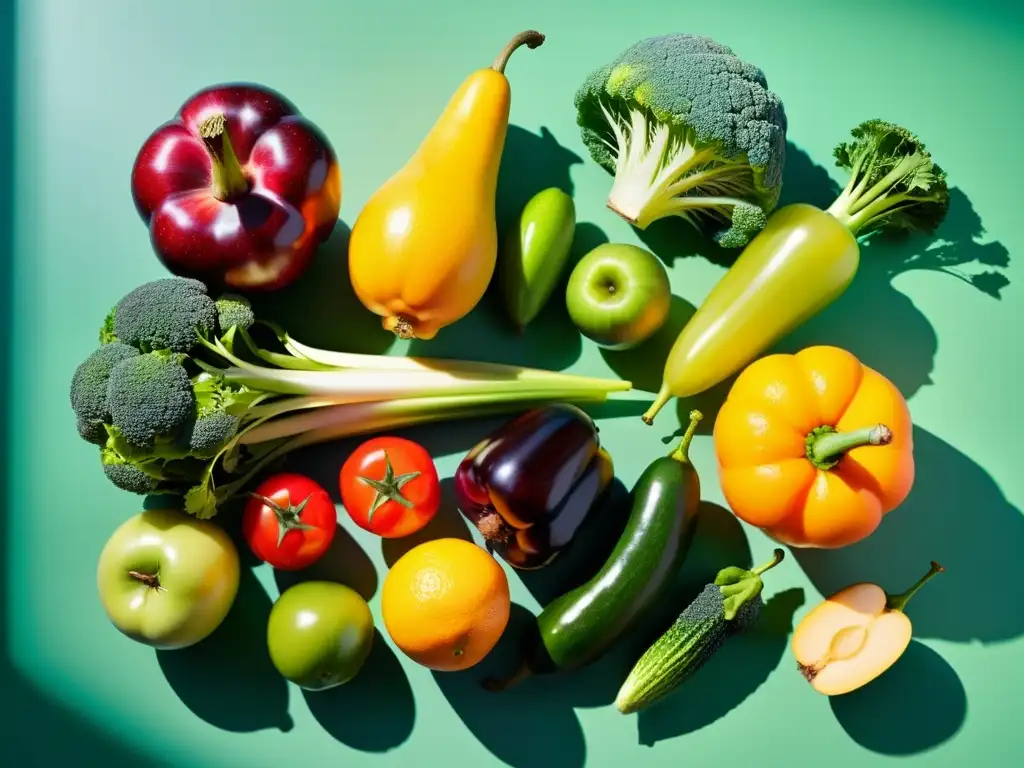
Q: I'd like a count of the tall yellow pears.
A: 1